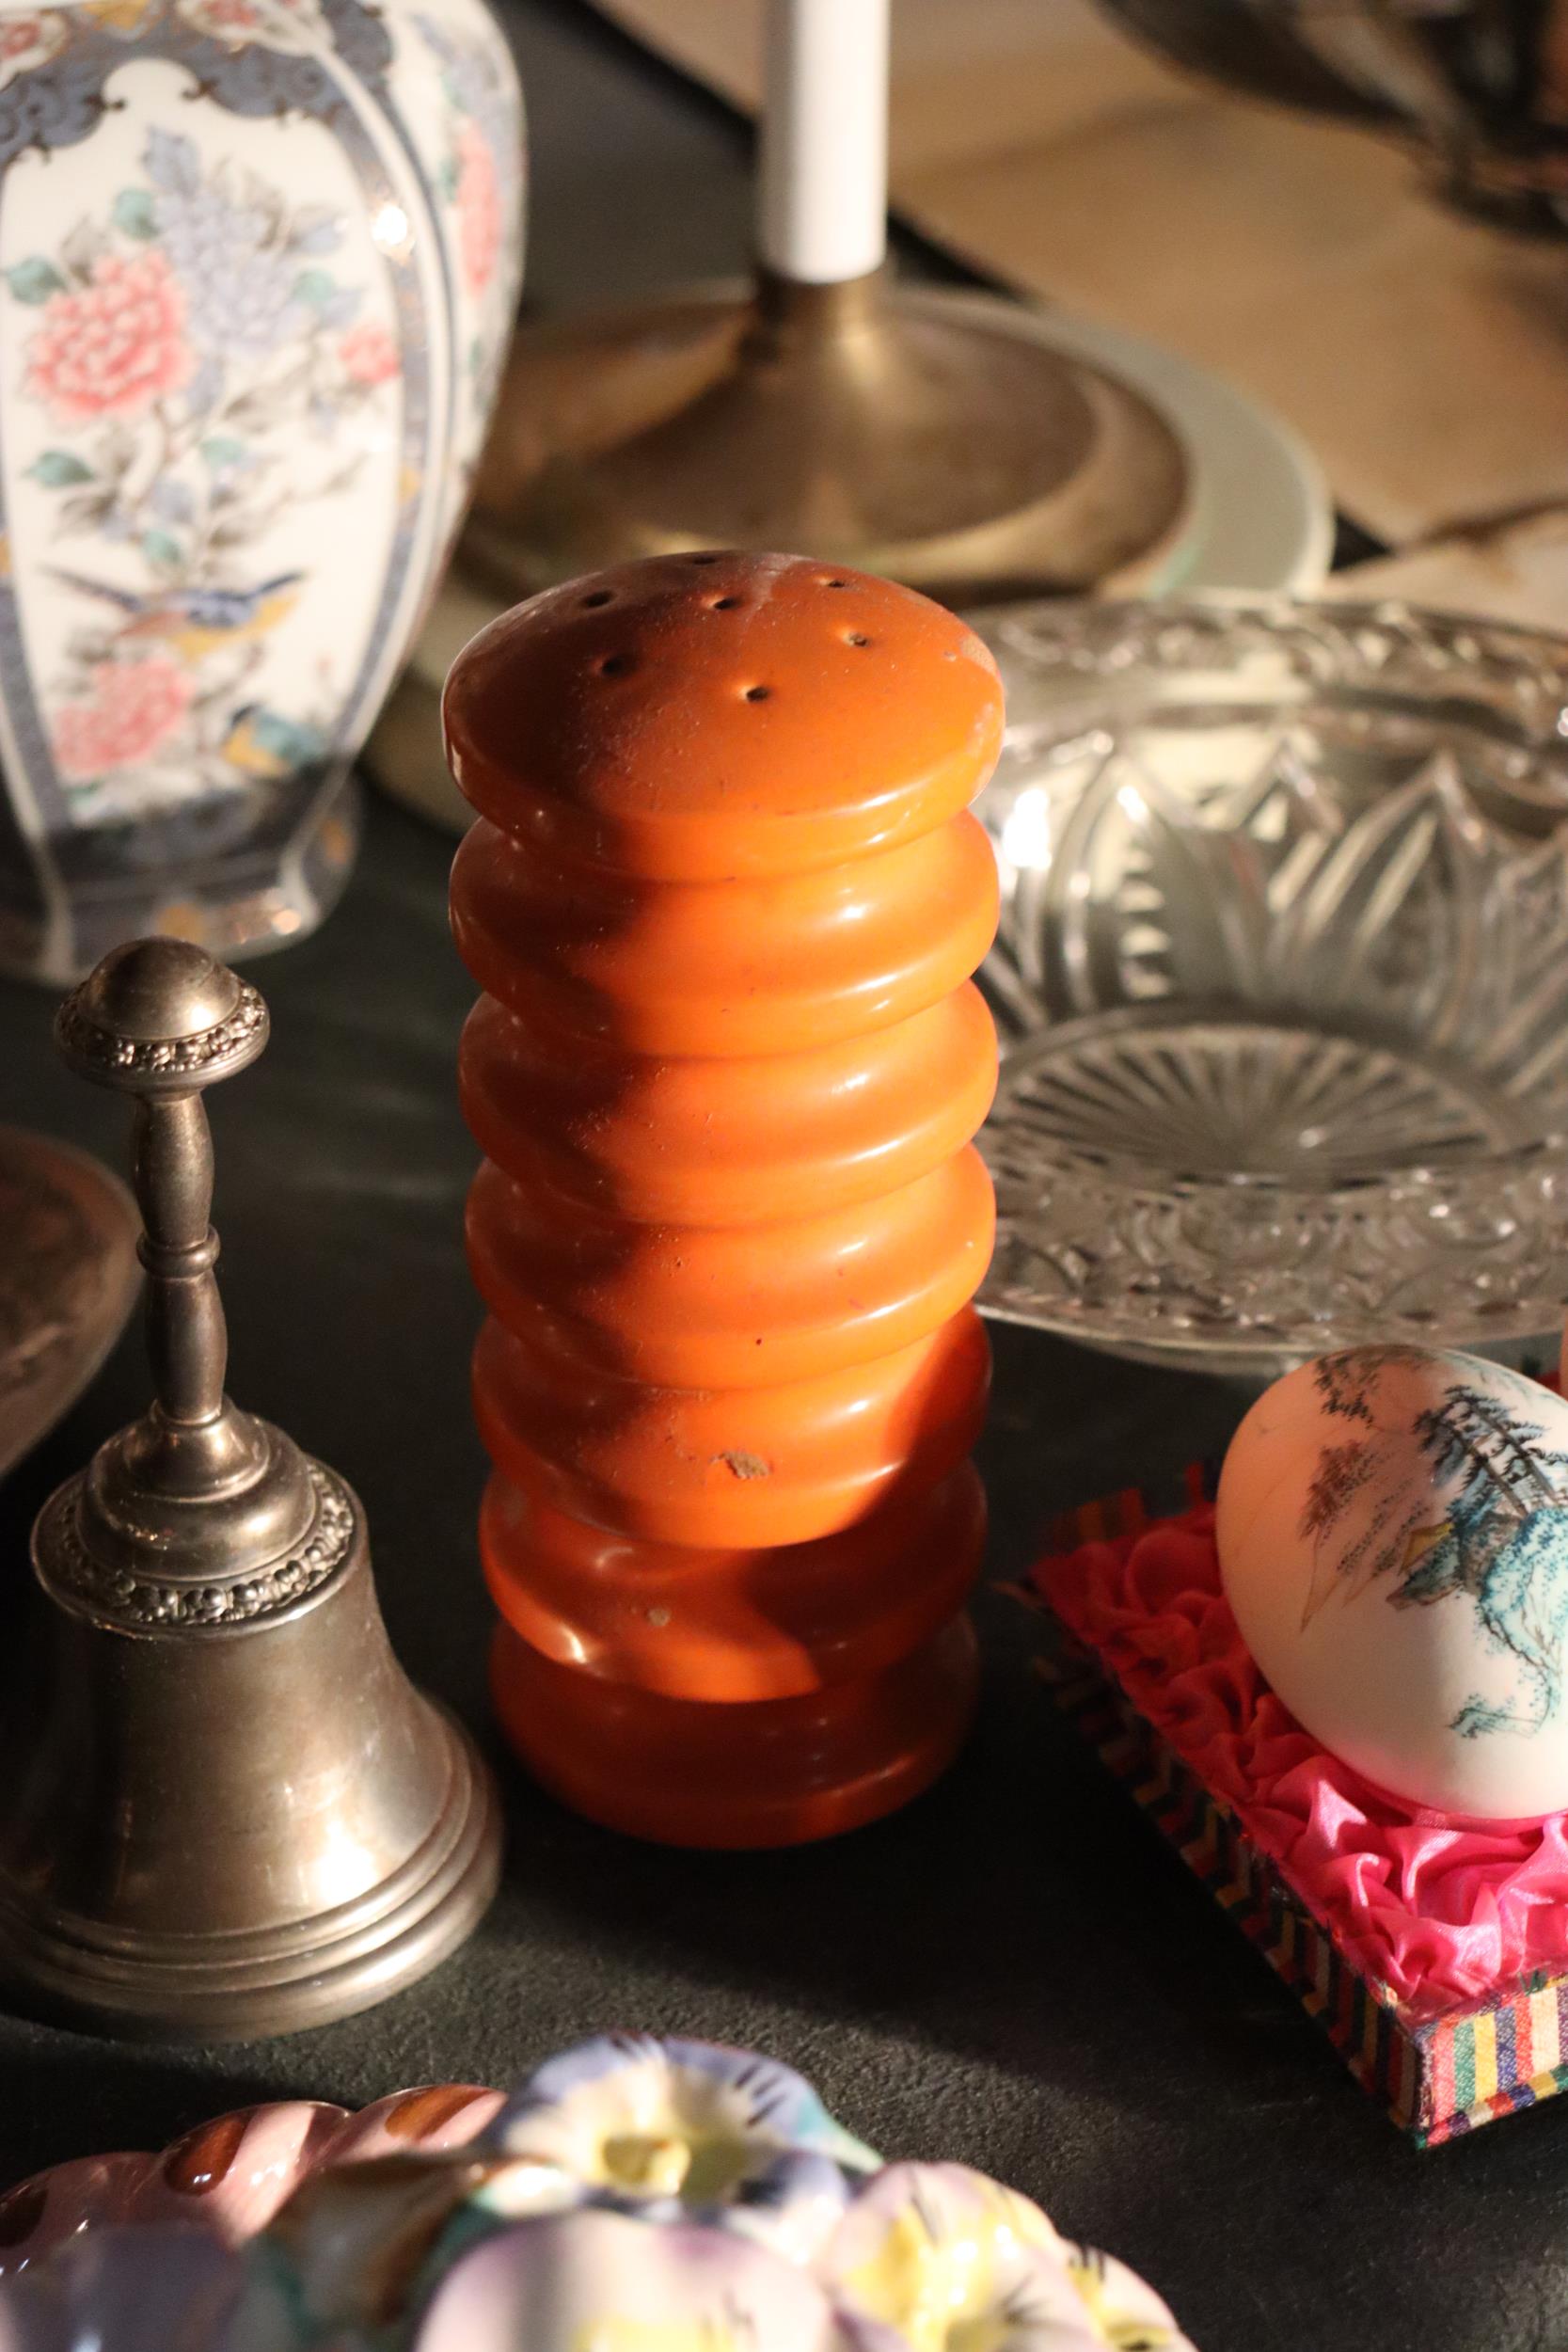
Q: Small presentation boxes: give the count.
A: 1